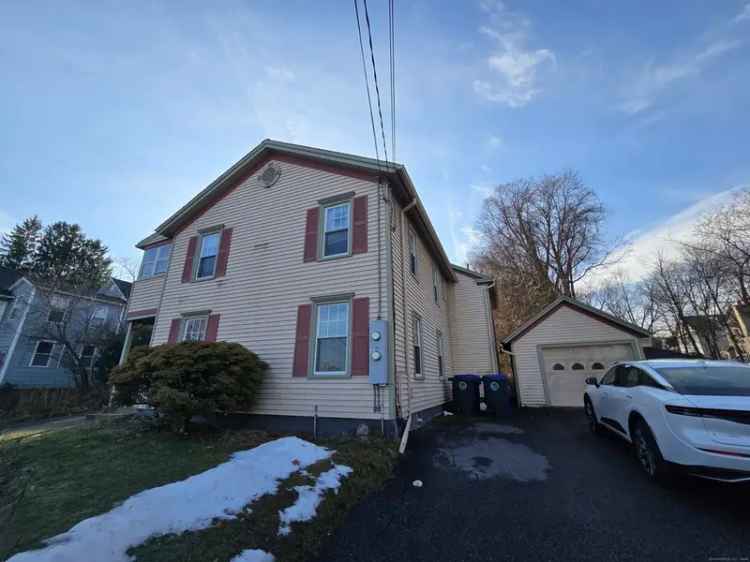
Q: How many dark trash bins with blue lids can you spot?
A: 2